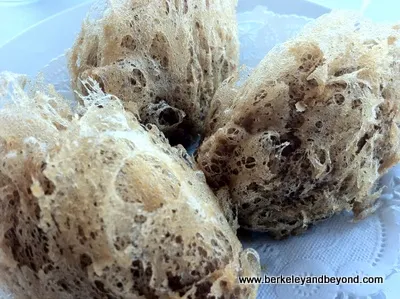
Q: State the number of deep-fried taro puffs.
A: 3